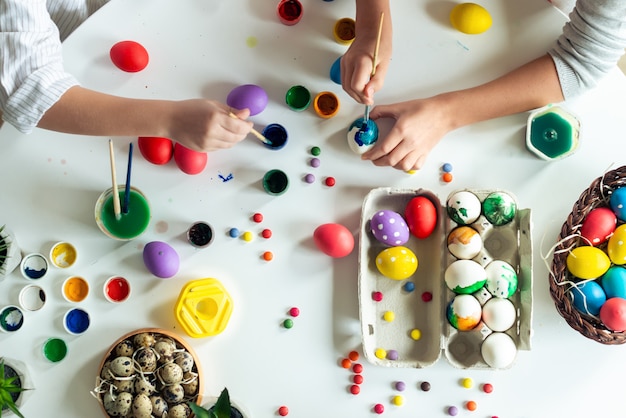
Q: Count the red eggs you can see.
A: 7